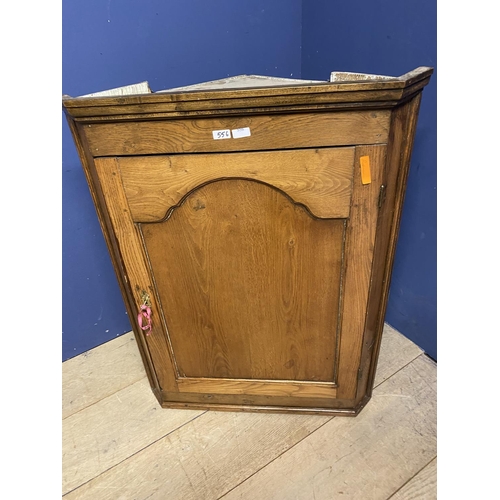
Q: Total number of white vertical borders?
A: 2